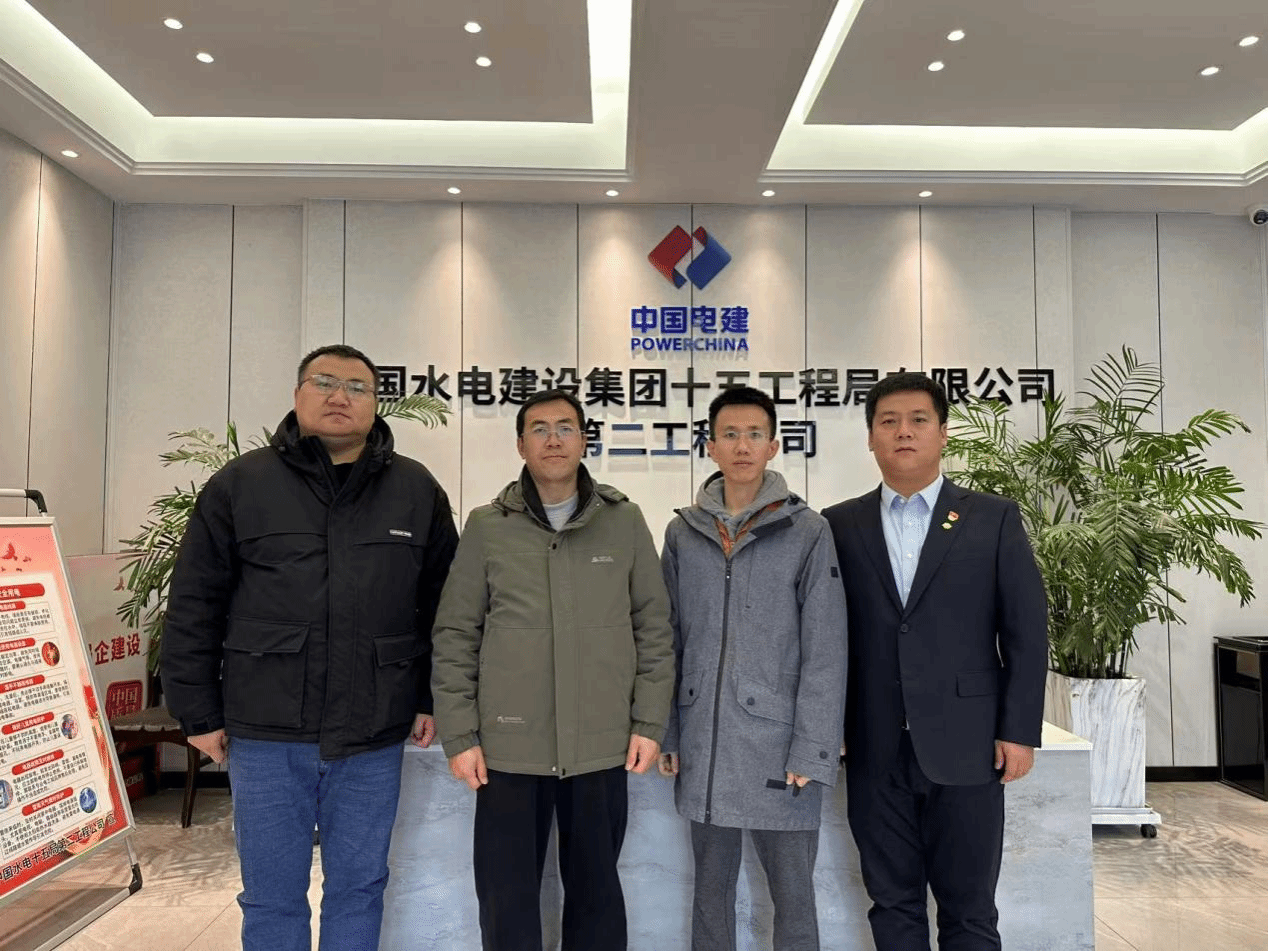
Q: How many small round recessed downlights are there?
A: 13